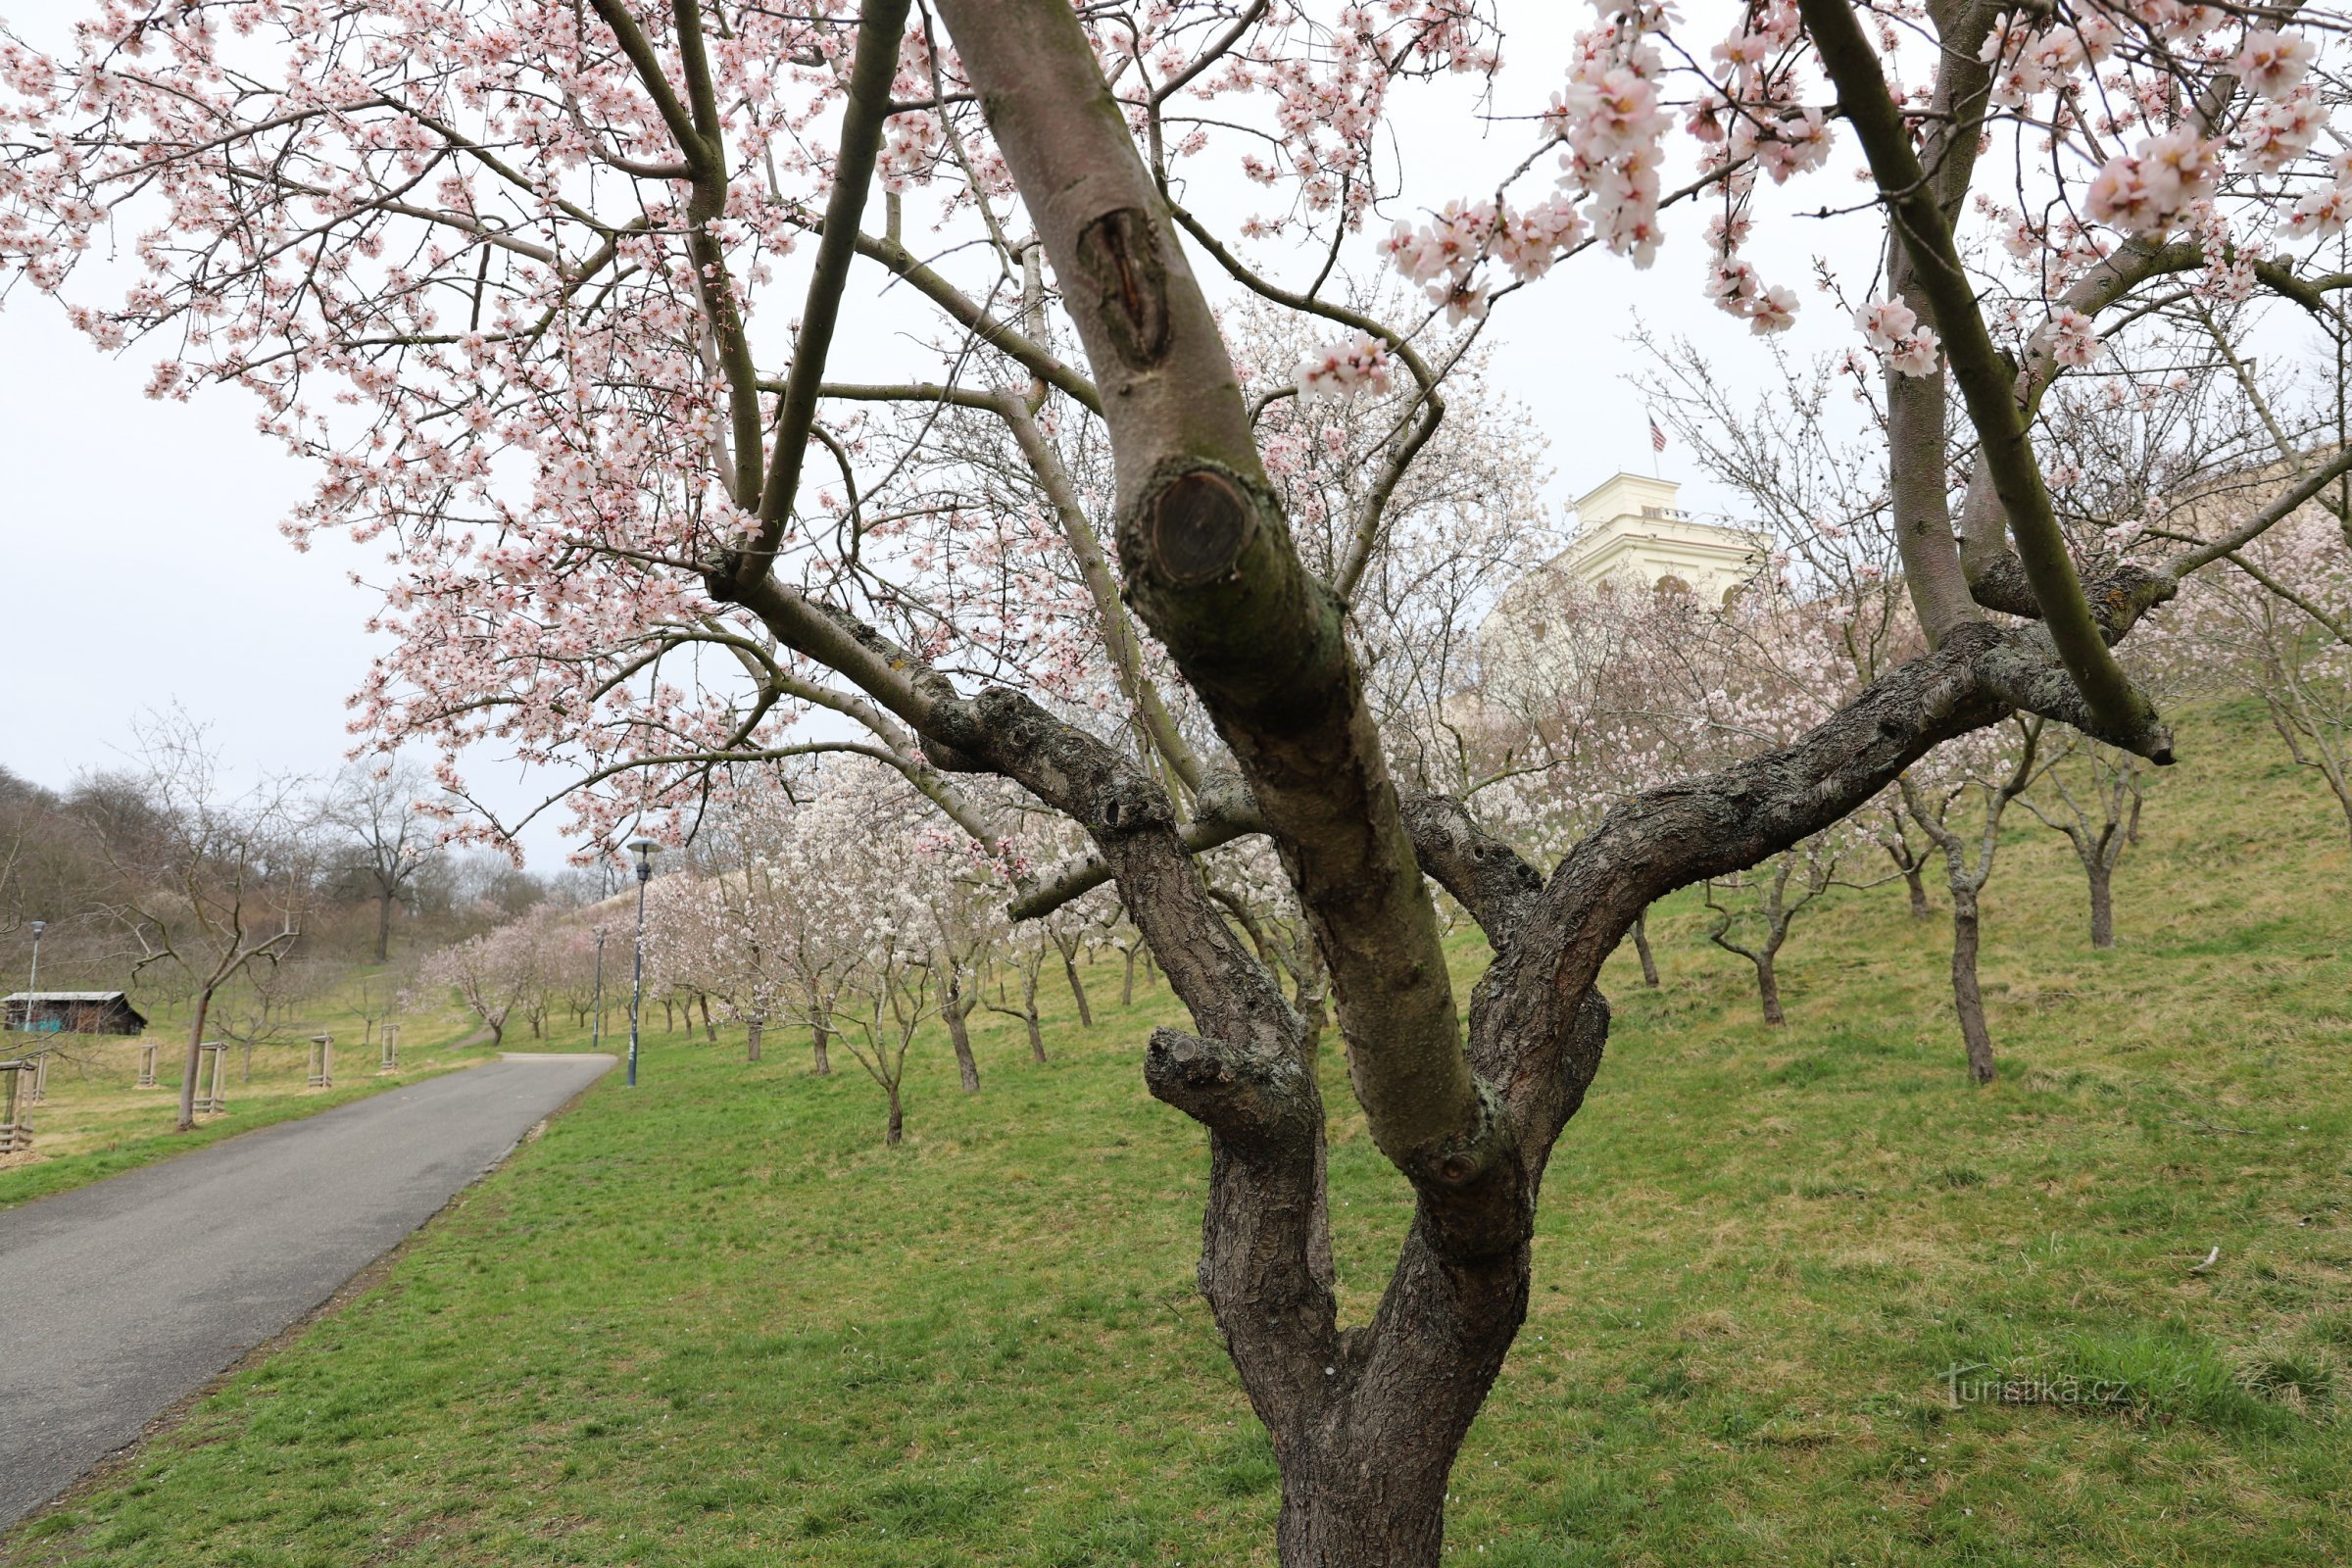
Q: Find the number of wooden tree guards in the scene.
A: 6